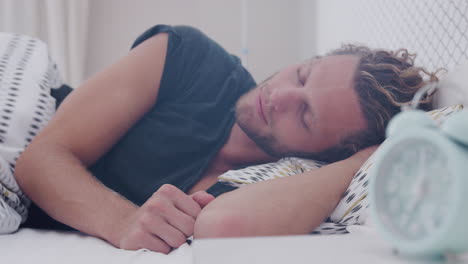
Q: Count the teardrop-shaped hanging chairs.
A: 0